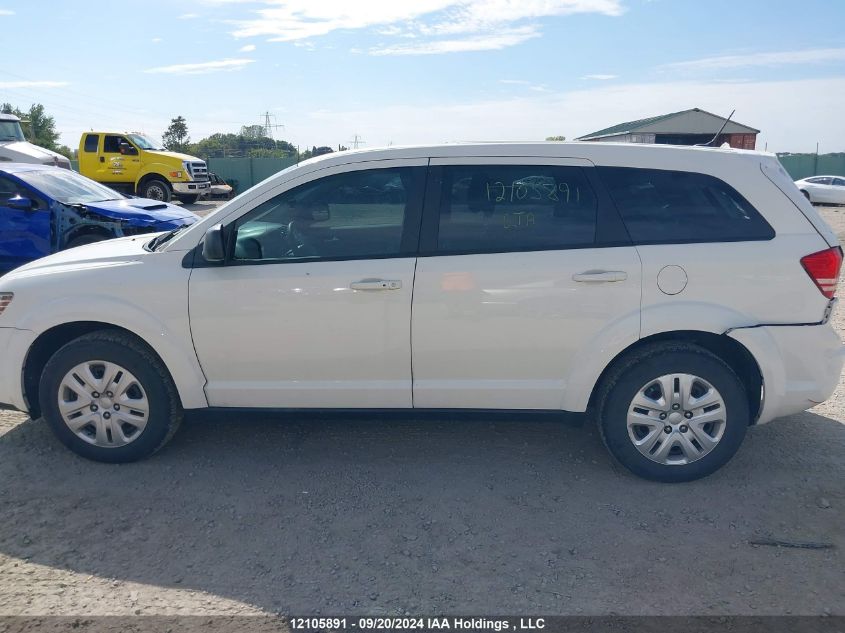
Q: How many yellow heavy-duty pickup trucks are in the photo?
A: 1